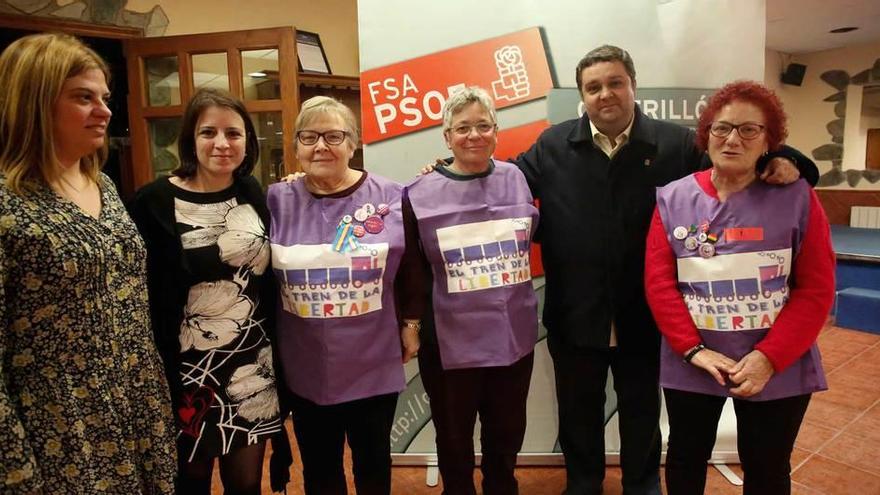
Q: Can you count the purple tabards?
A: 3